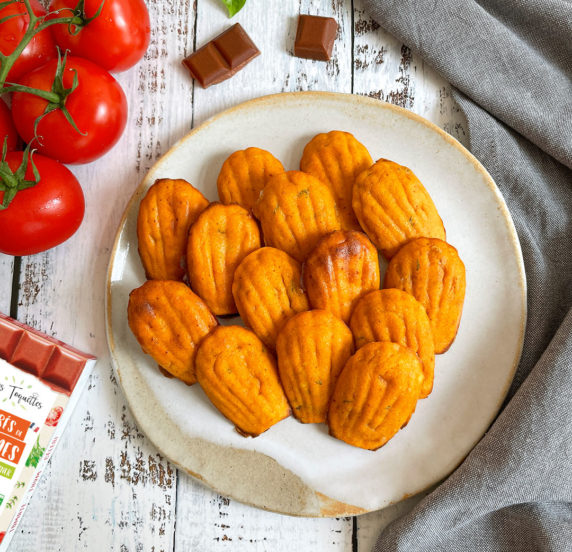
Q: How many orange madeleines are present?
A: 14